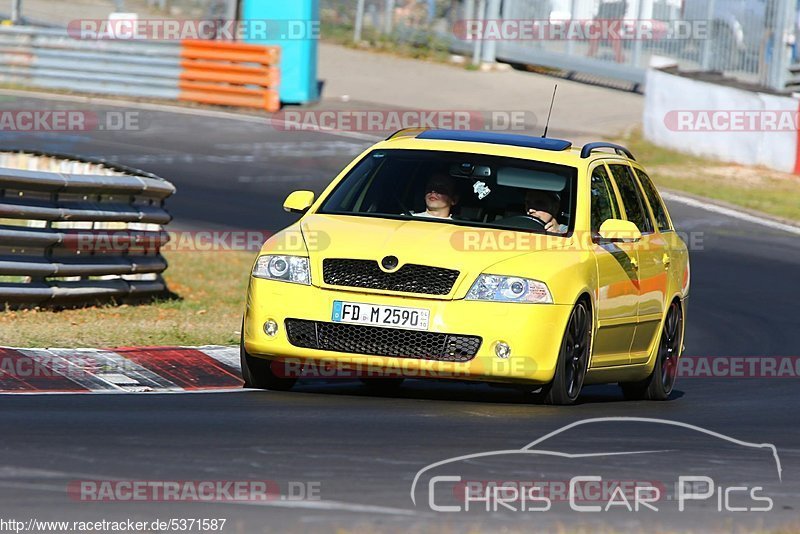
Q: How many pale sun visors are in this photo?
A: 1